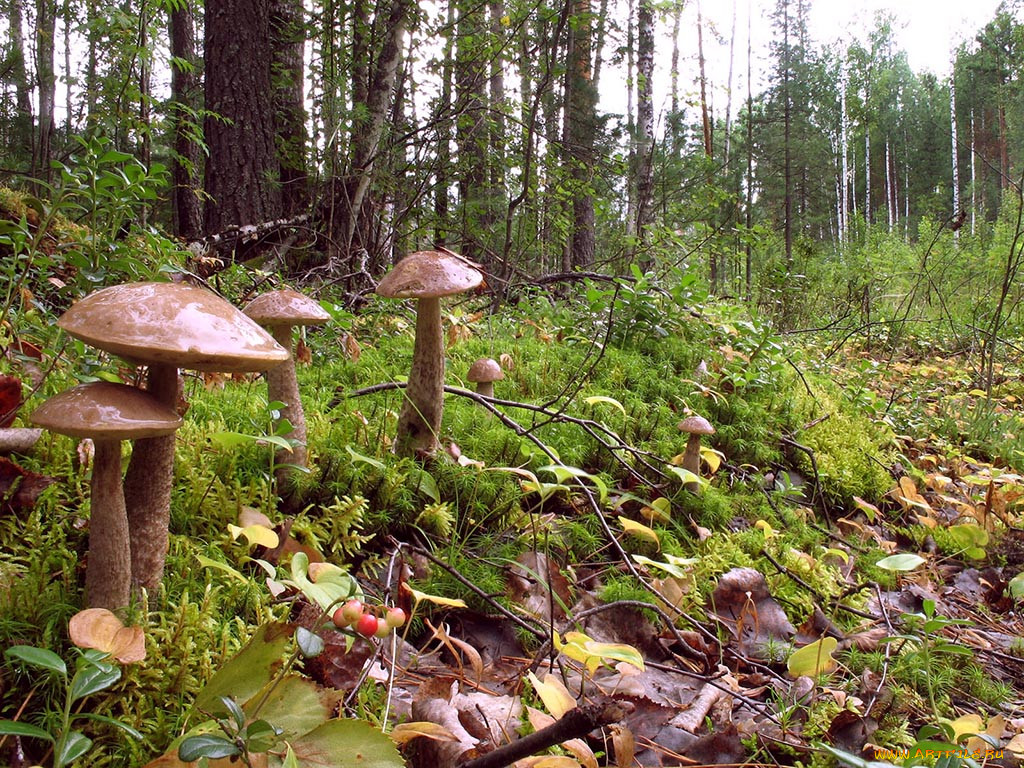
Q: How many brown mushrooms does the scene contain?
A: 6